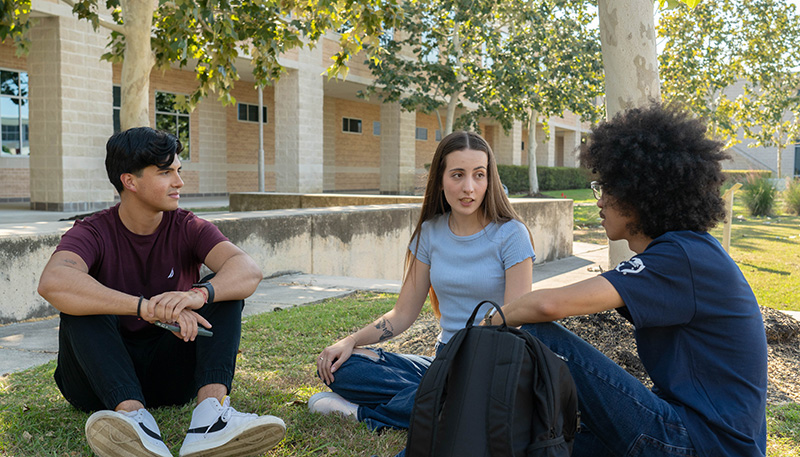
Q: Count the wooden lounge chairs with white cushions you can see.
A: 0